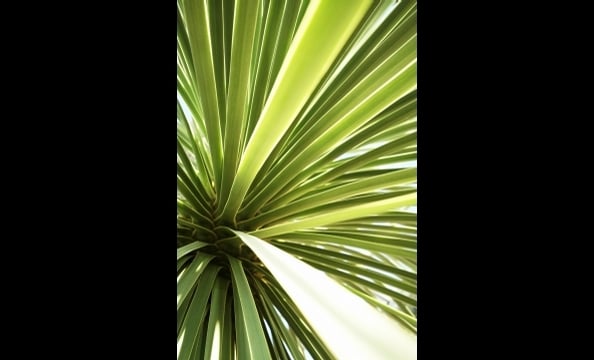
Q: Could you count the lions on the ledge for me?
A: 0